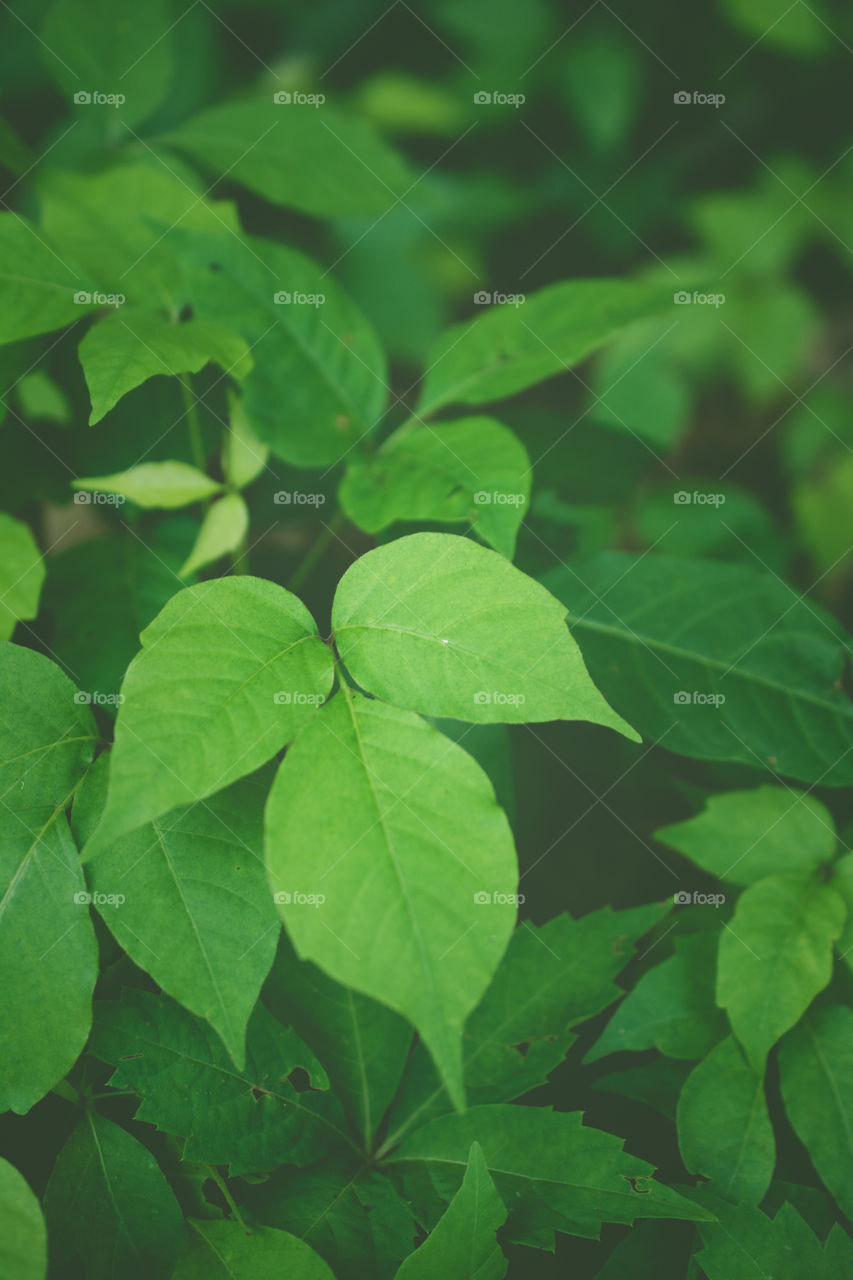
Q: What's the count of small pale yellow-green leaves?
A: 3